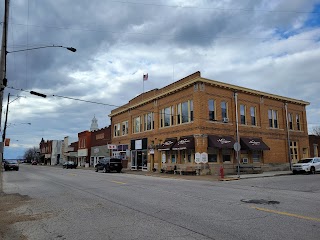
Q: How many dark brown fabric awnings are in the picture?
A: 4